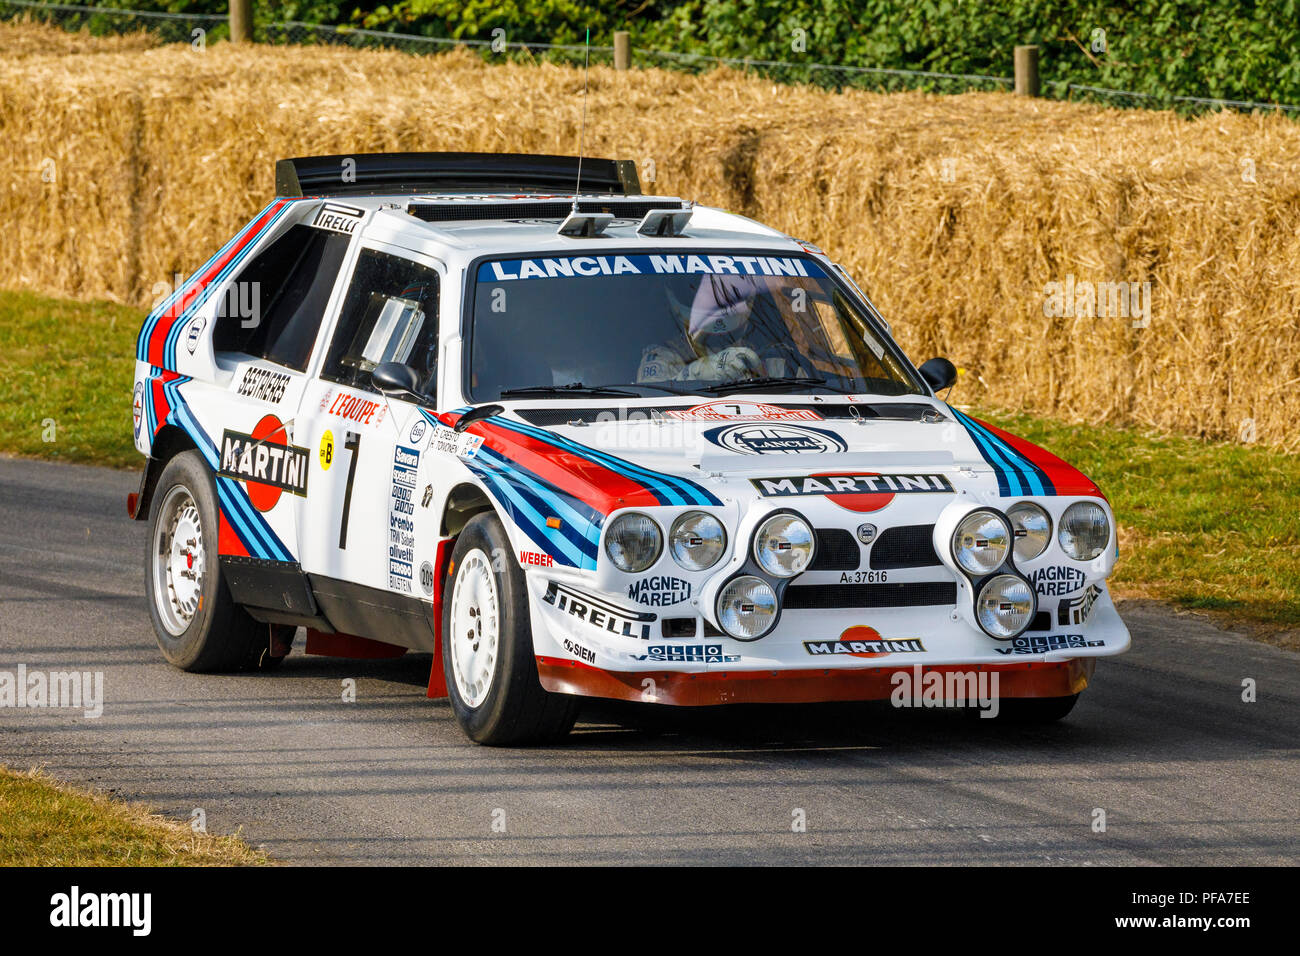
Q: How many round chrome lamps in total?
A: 8